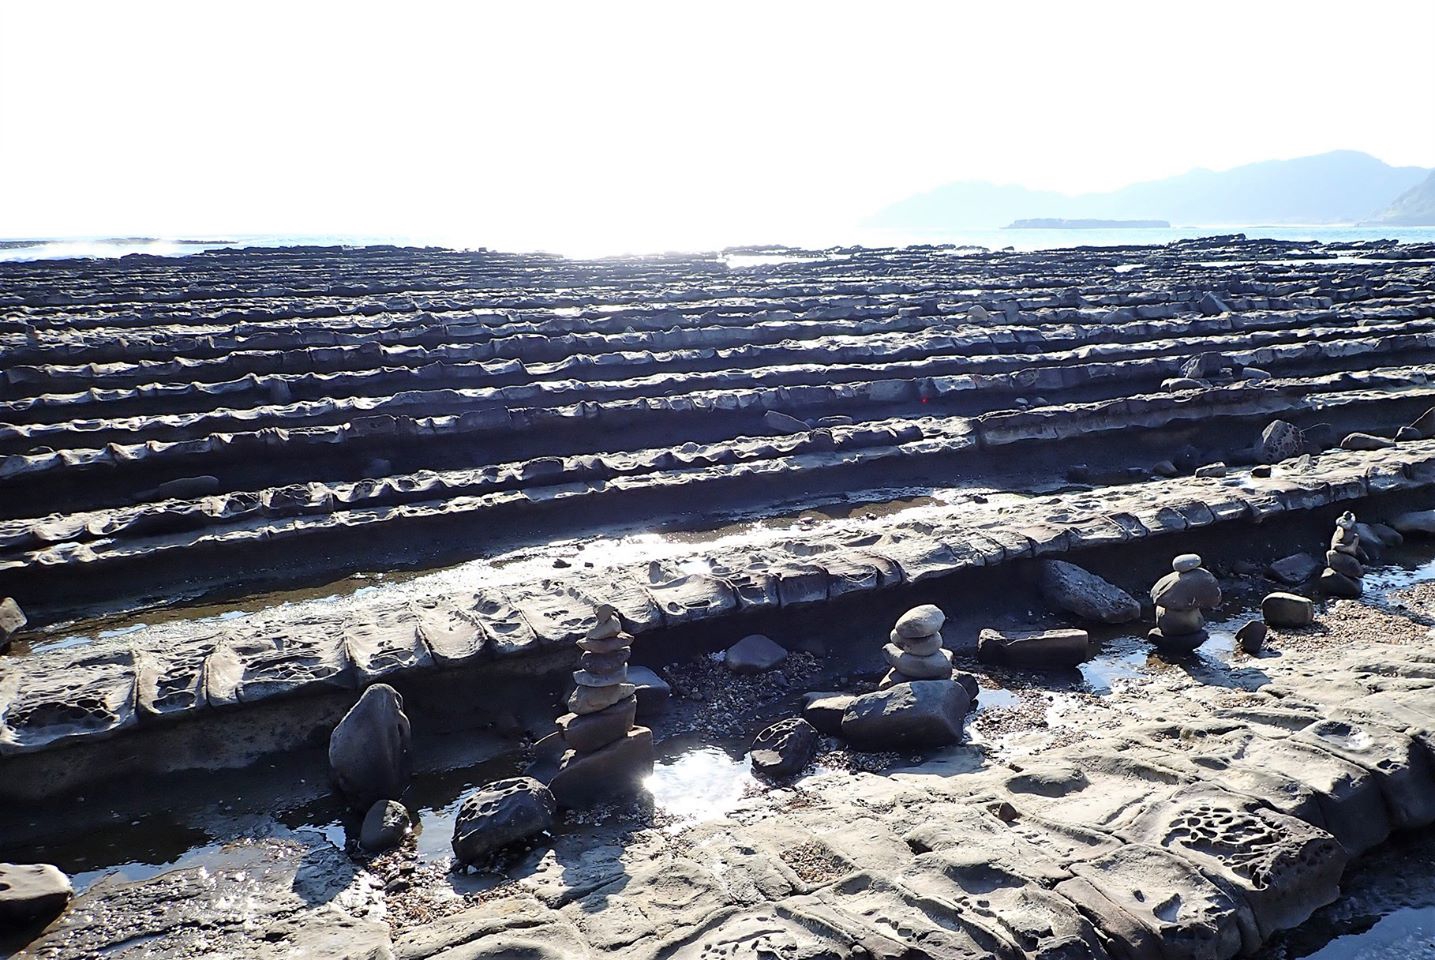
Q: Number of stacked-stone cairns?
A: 4